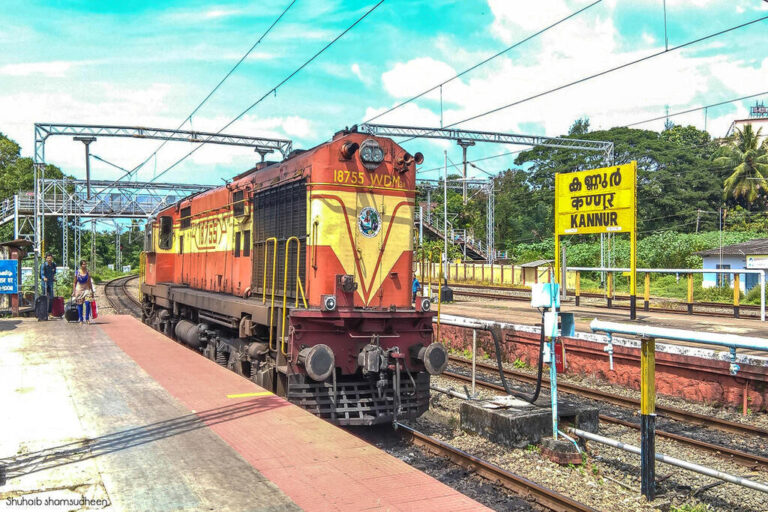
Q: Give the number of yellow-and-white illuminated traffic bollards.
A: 0